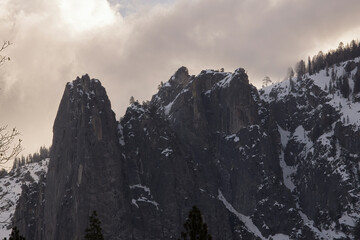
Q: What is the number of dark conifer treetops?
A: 3